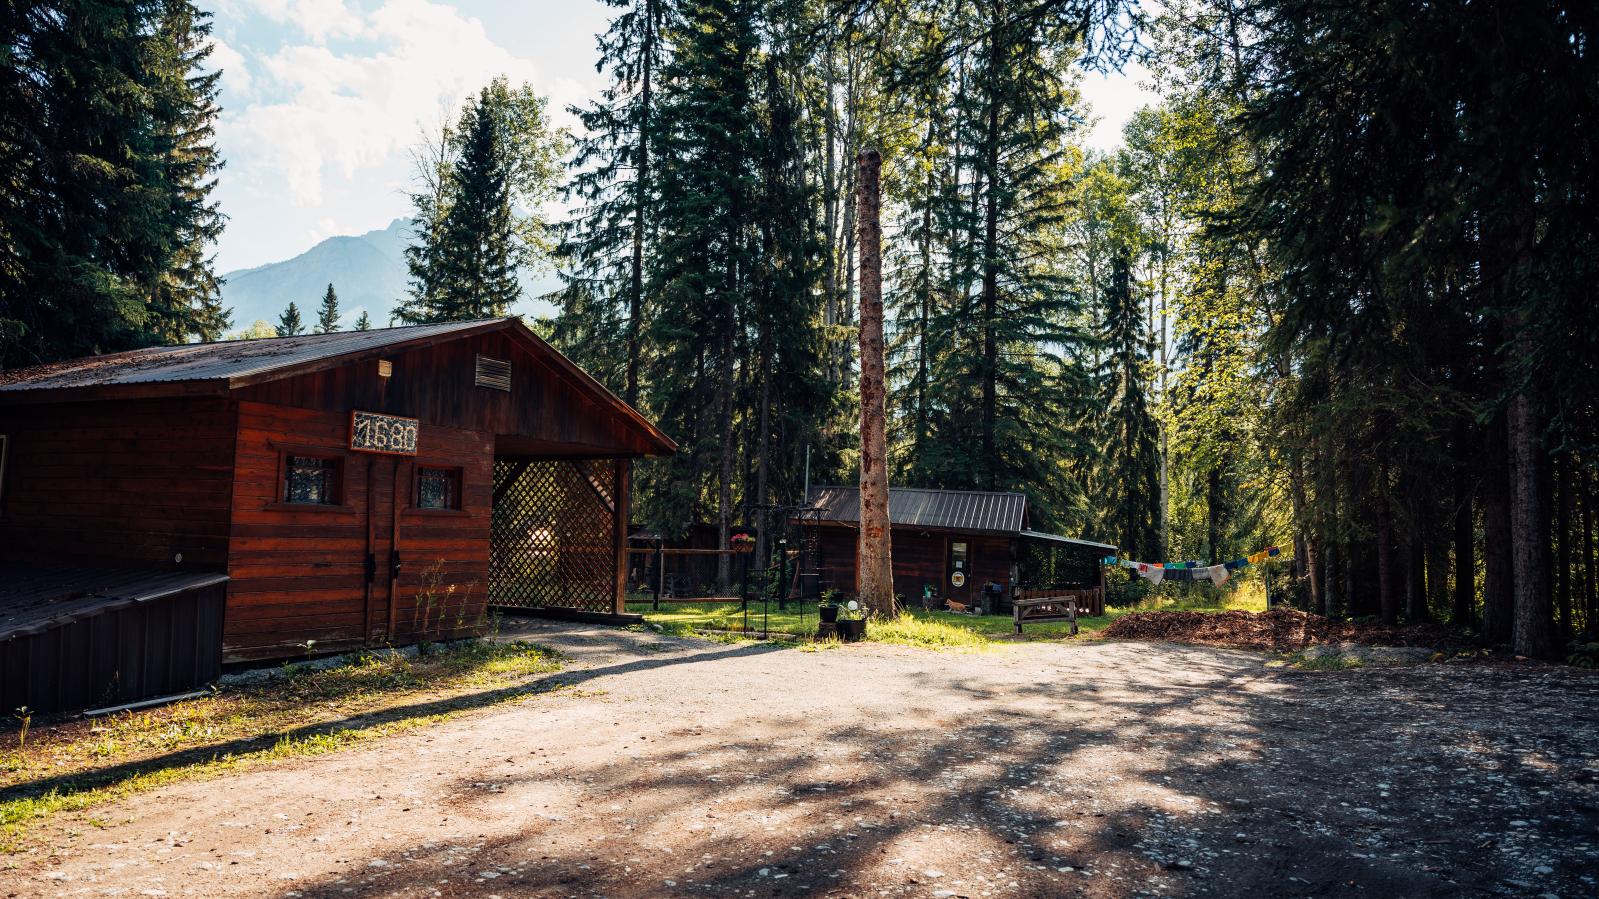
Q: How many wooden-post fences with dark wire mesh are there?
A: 1